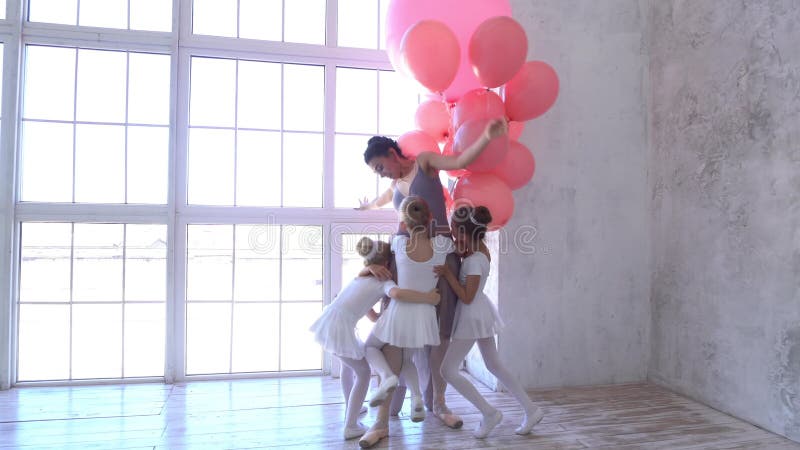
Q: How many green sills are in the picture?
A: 0